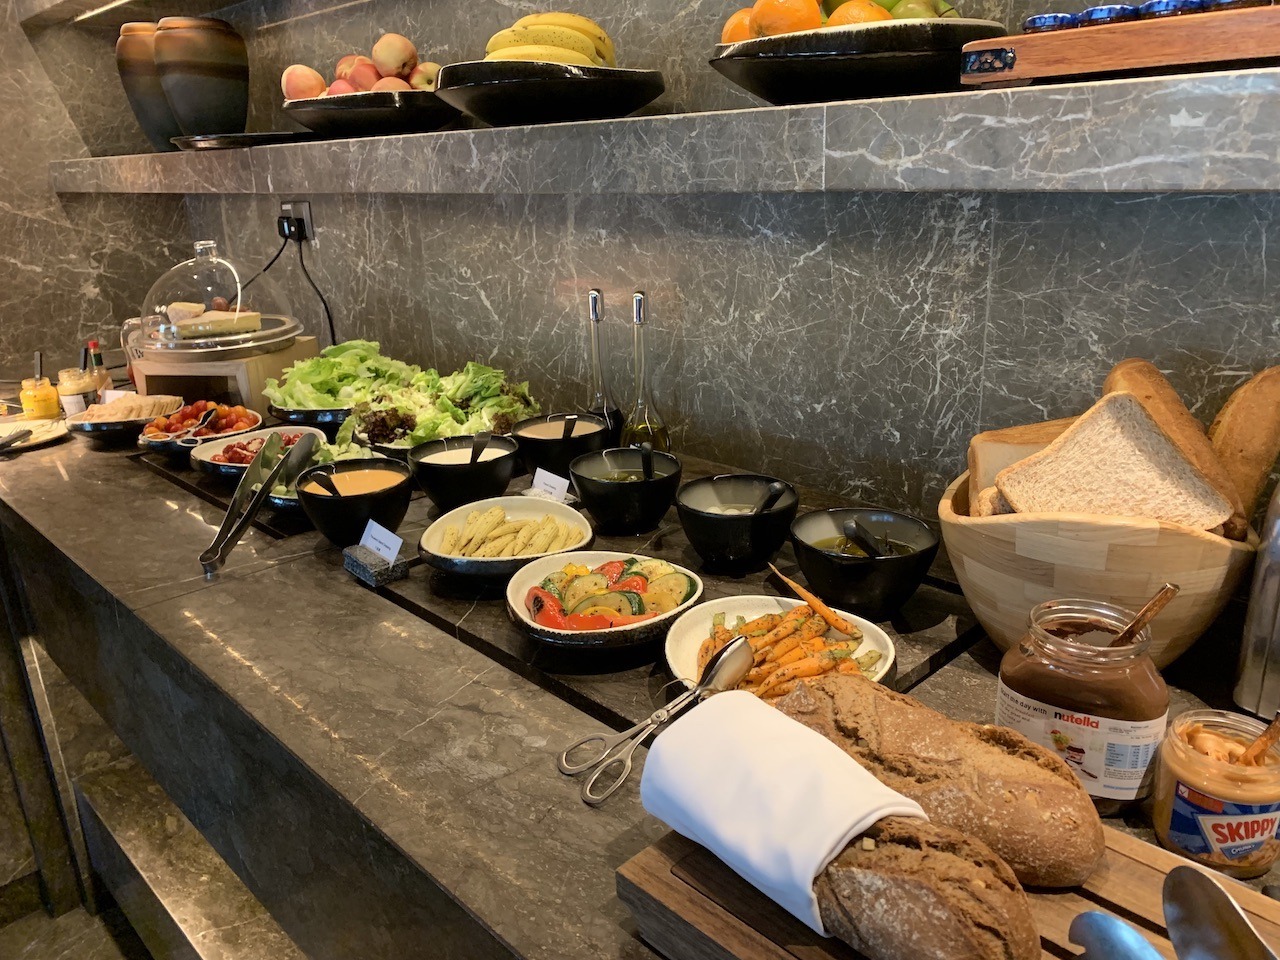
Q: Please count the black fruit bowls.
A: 3